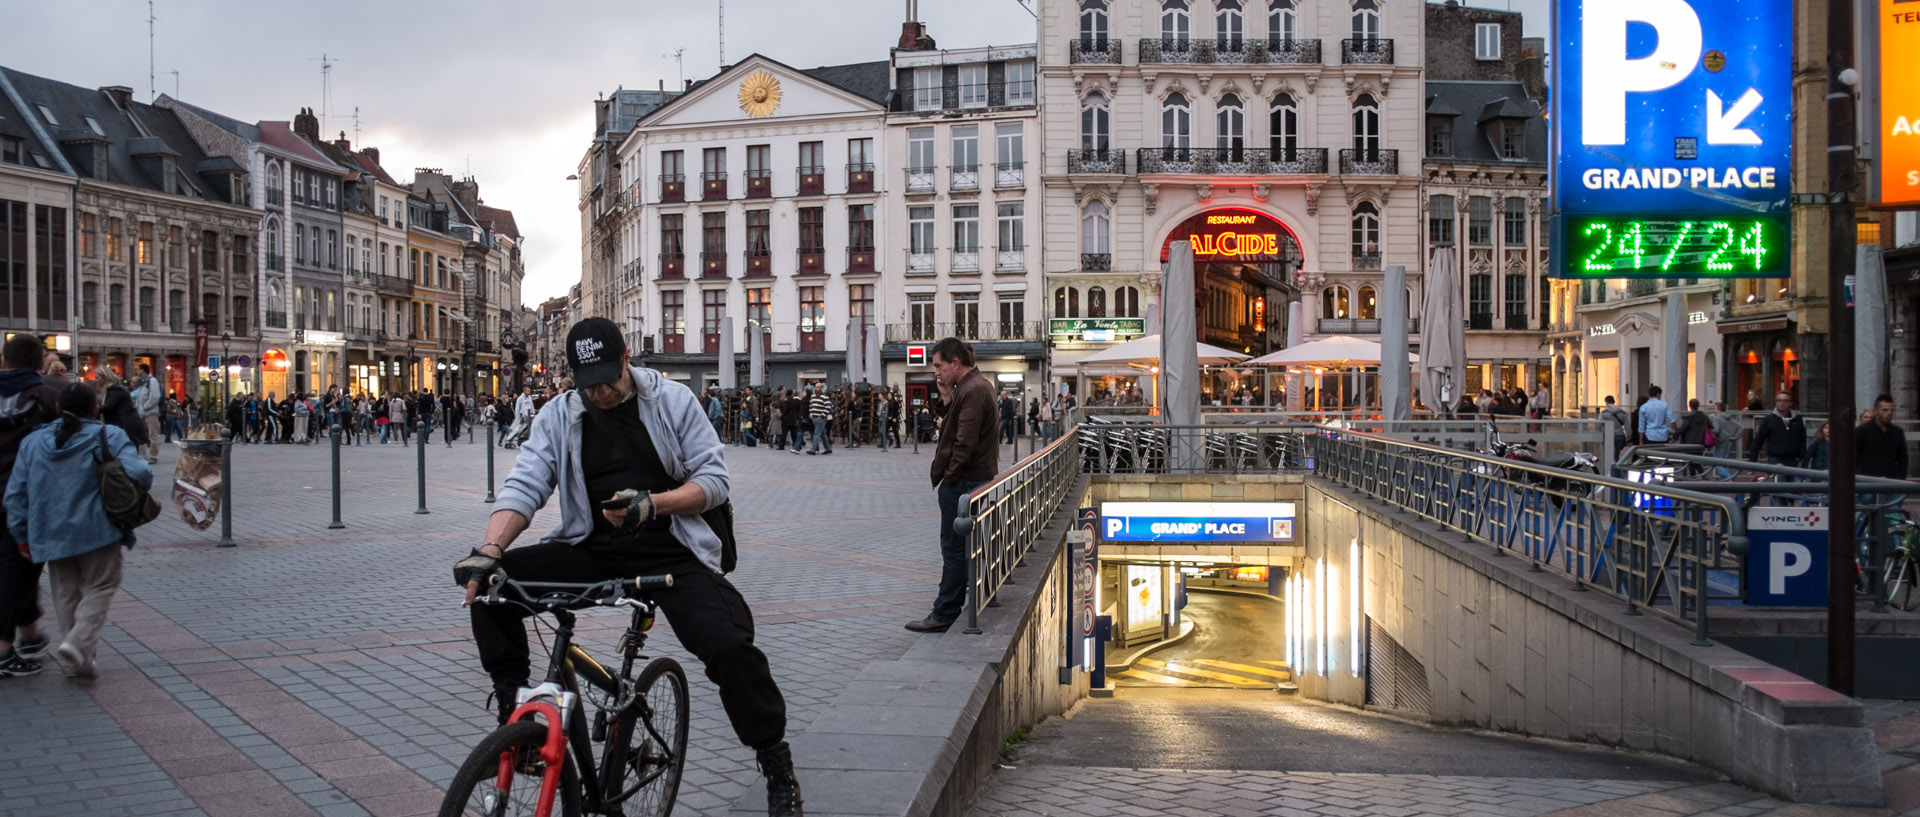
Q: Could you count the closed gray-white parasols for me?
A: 11